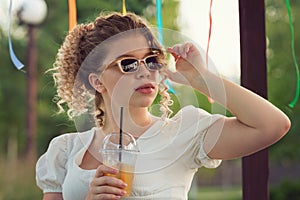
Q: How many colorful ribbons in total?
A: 6